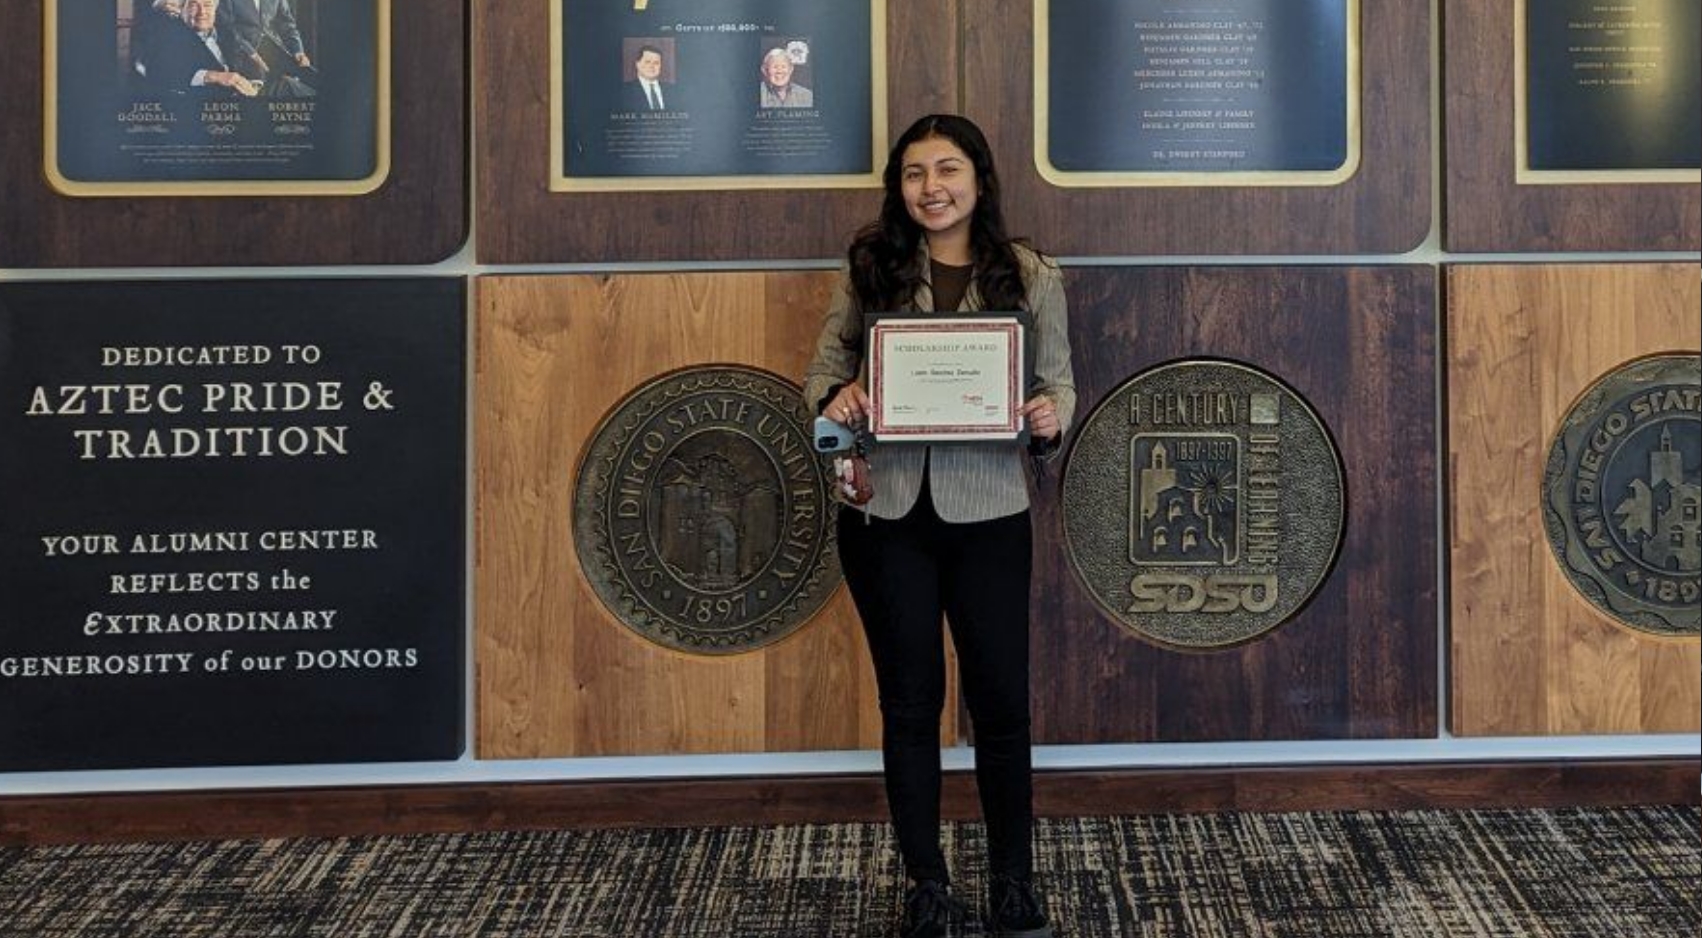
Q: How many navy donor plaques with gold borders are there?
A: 4